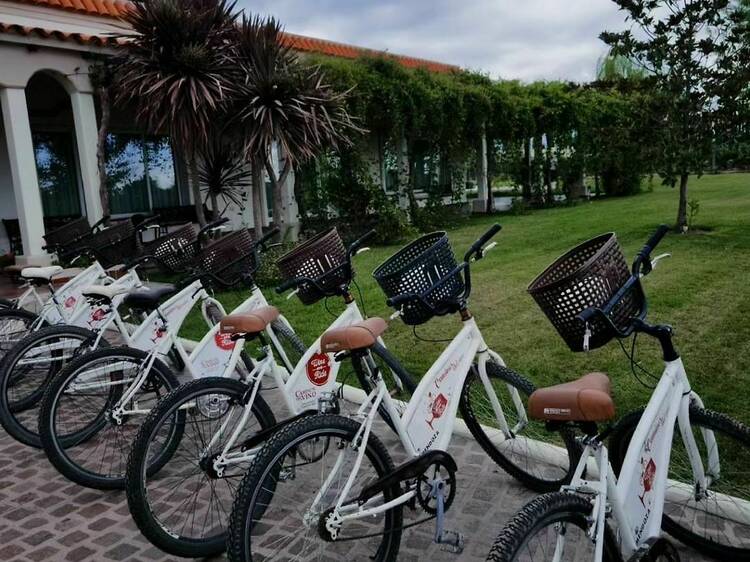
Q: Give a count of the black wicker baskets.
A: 7